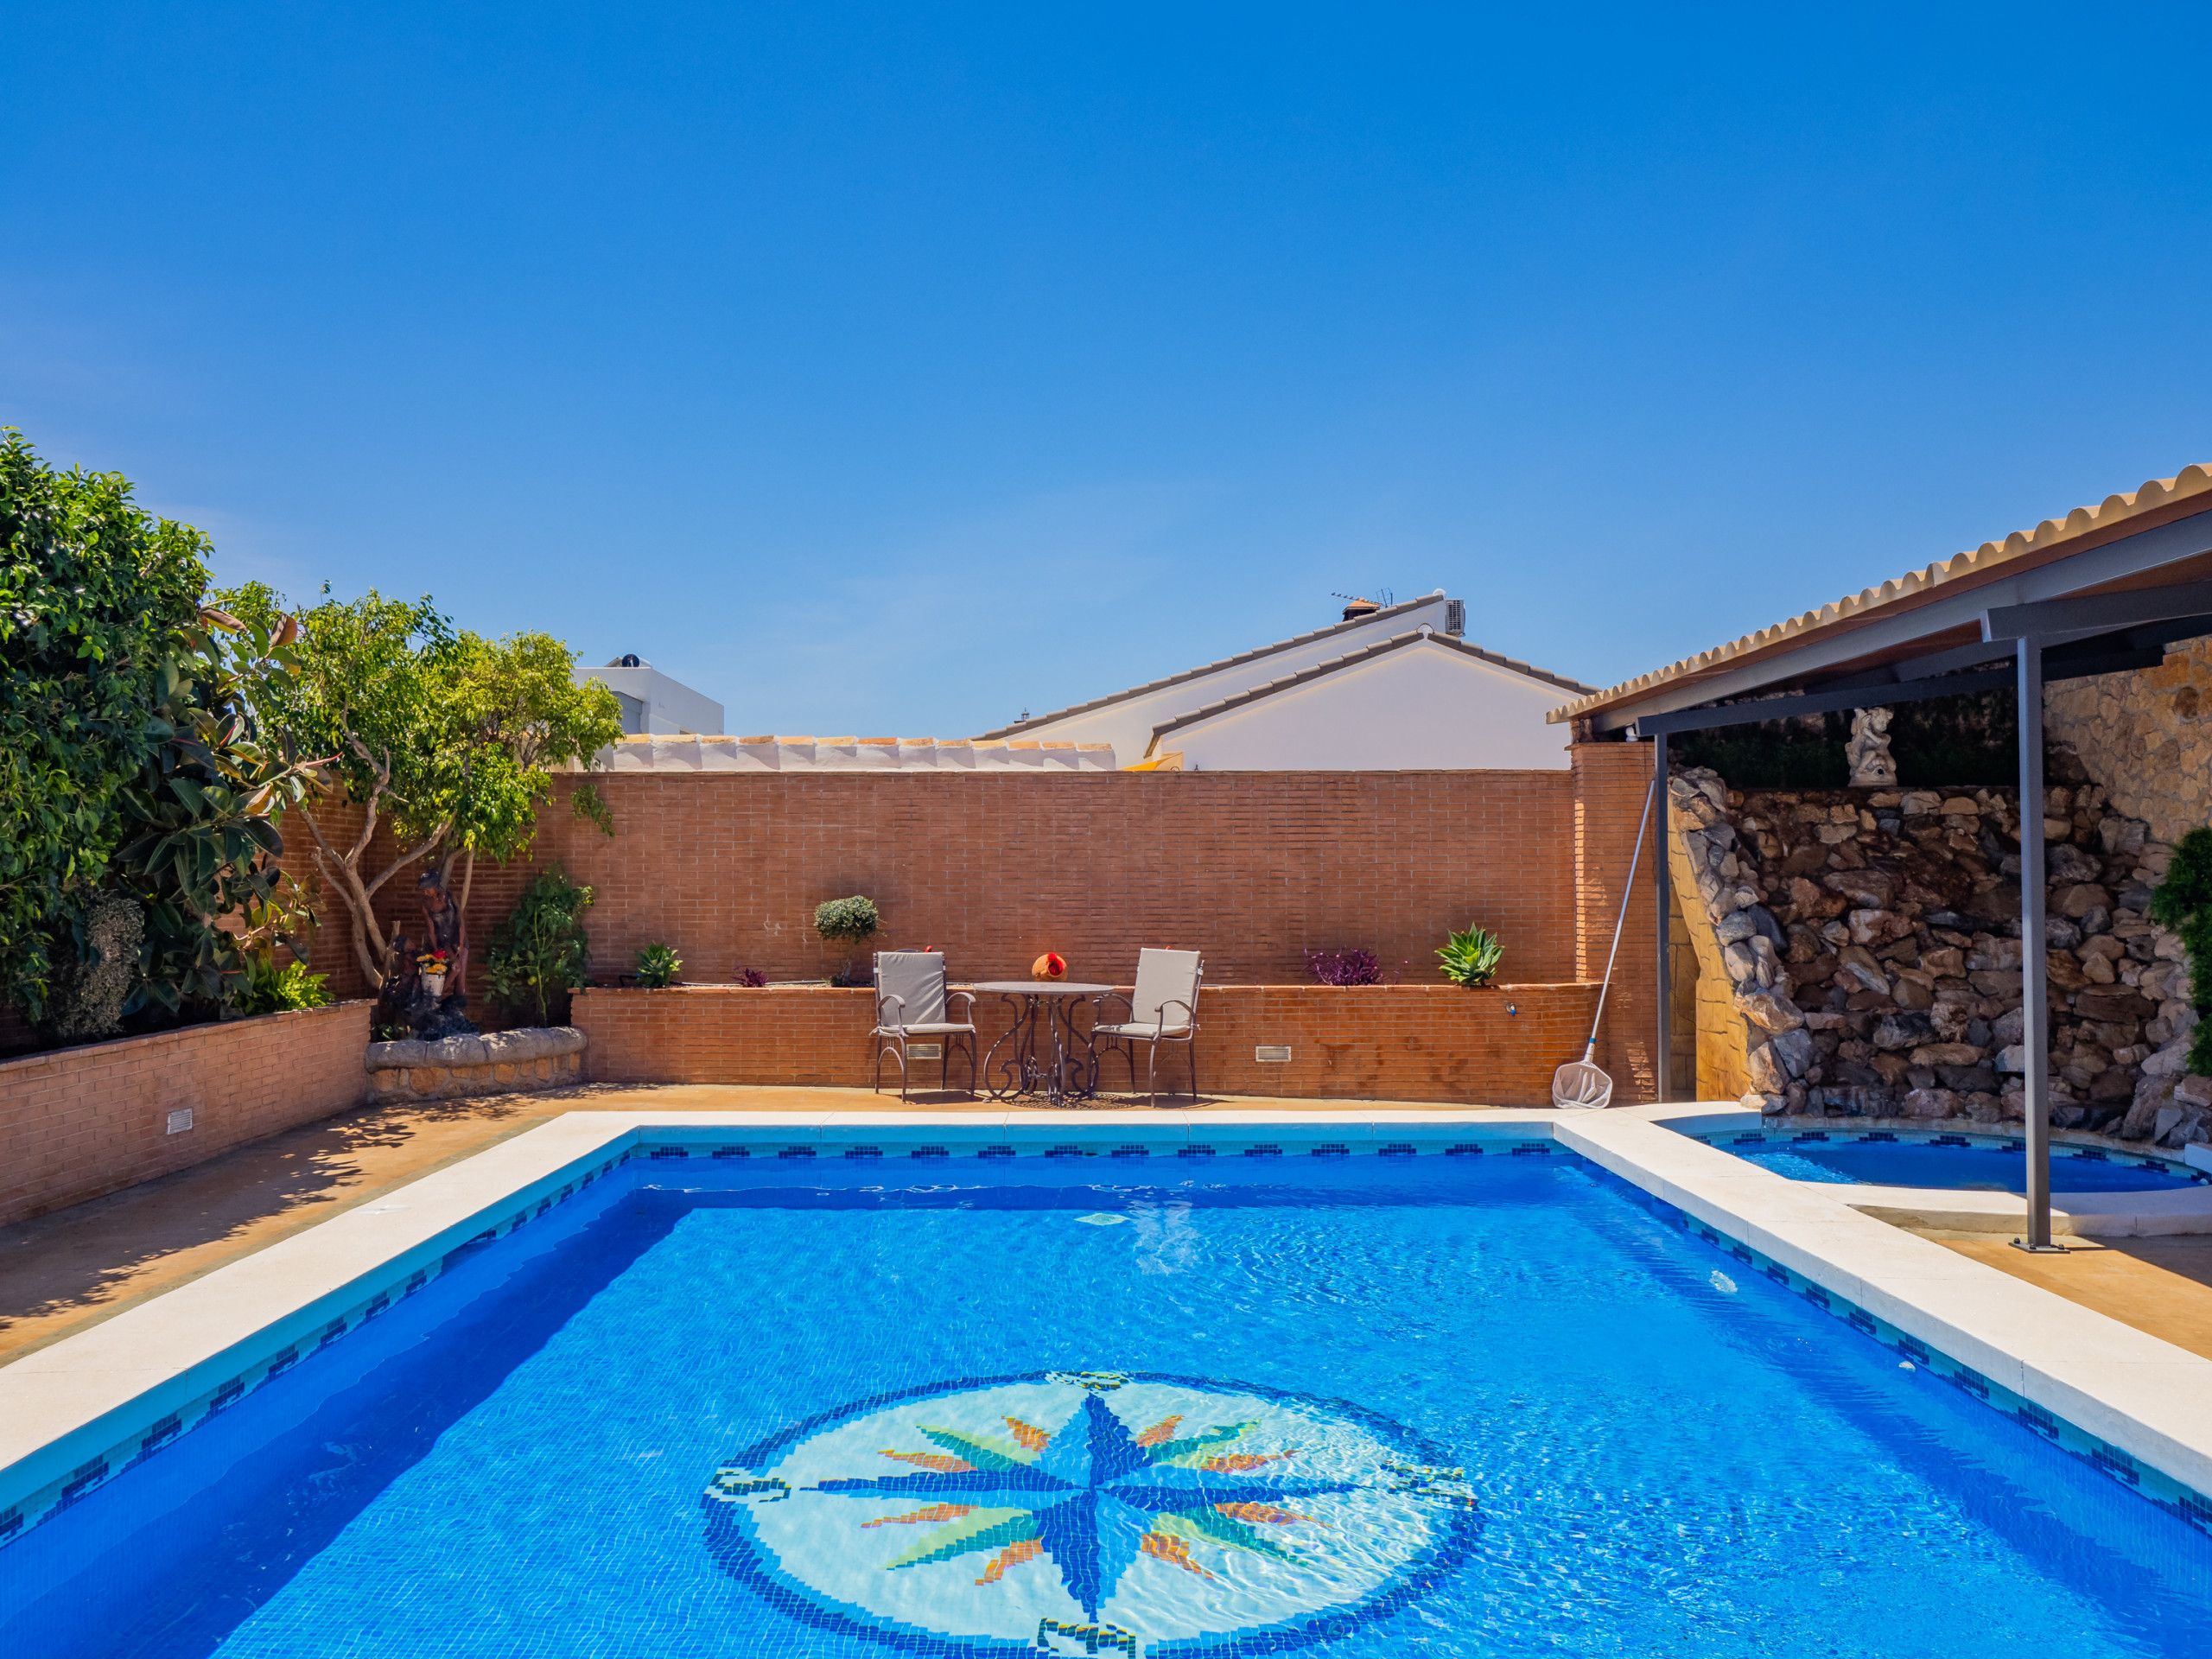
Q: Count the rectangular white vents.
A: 3